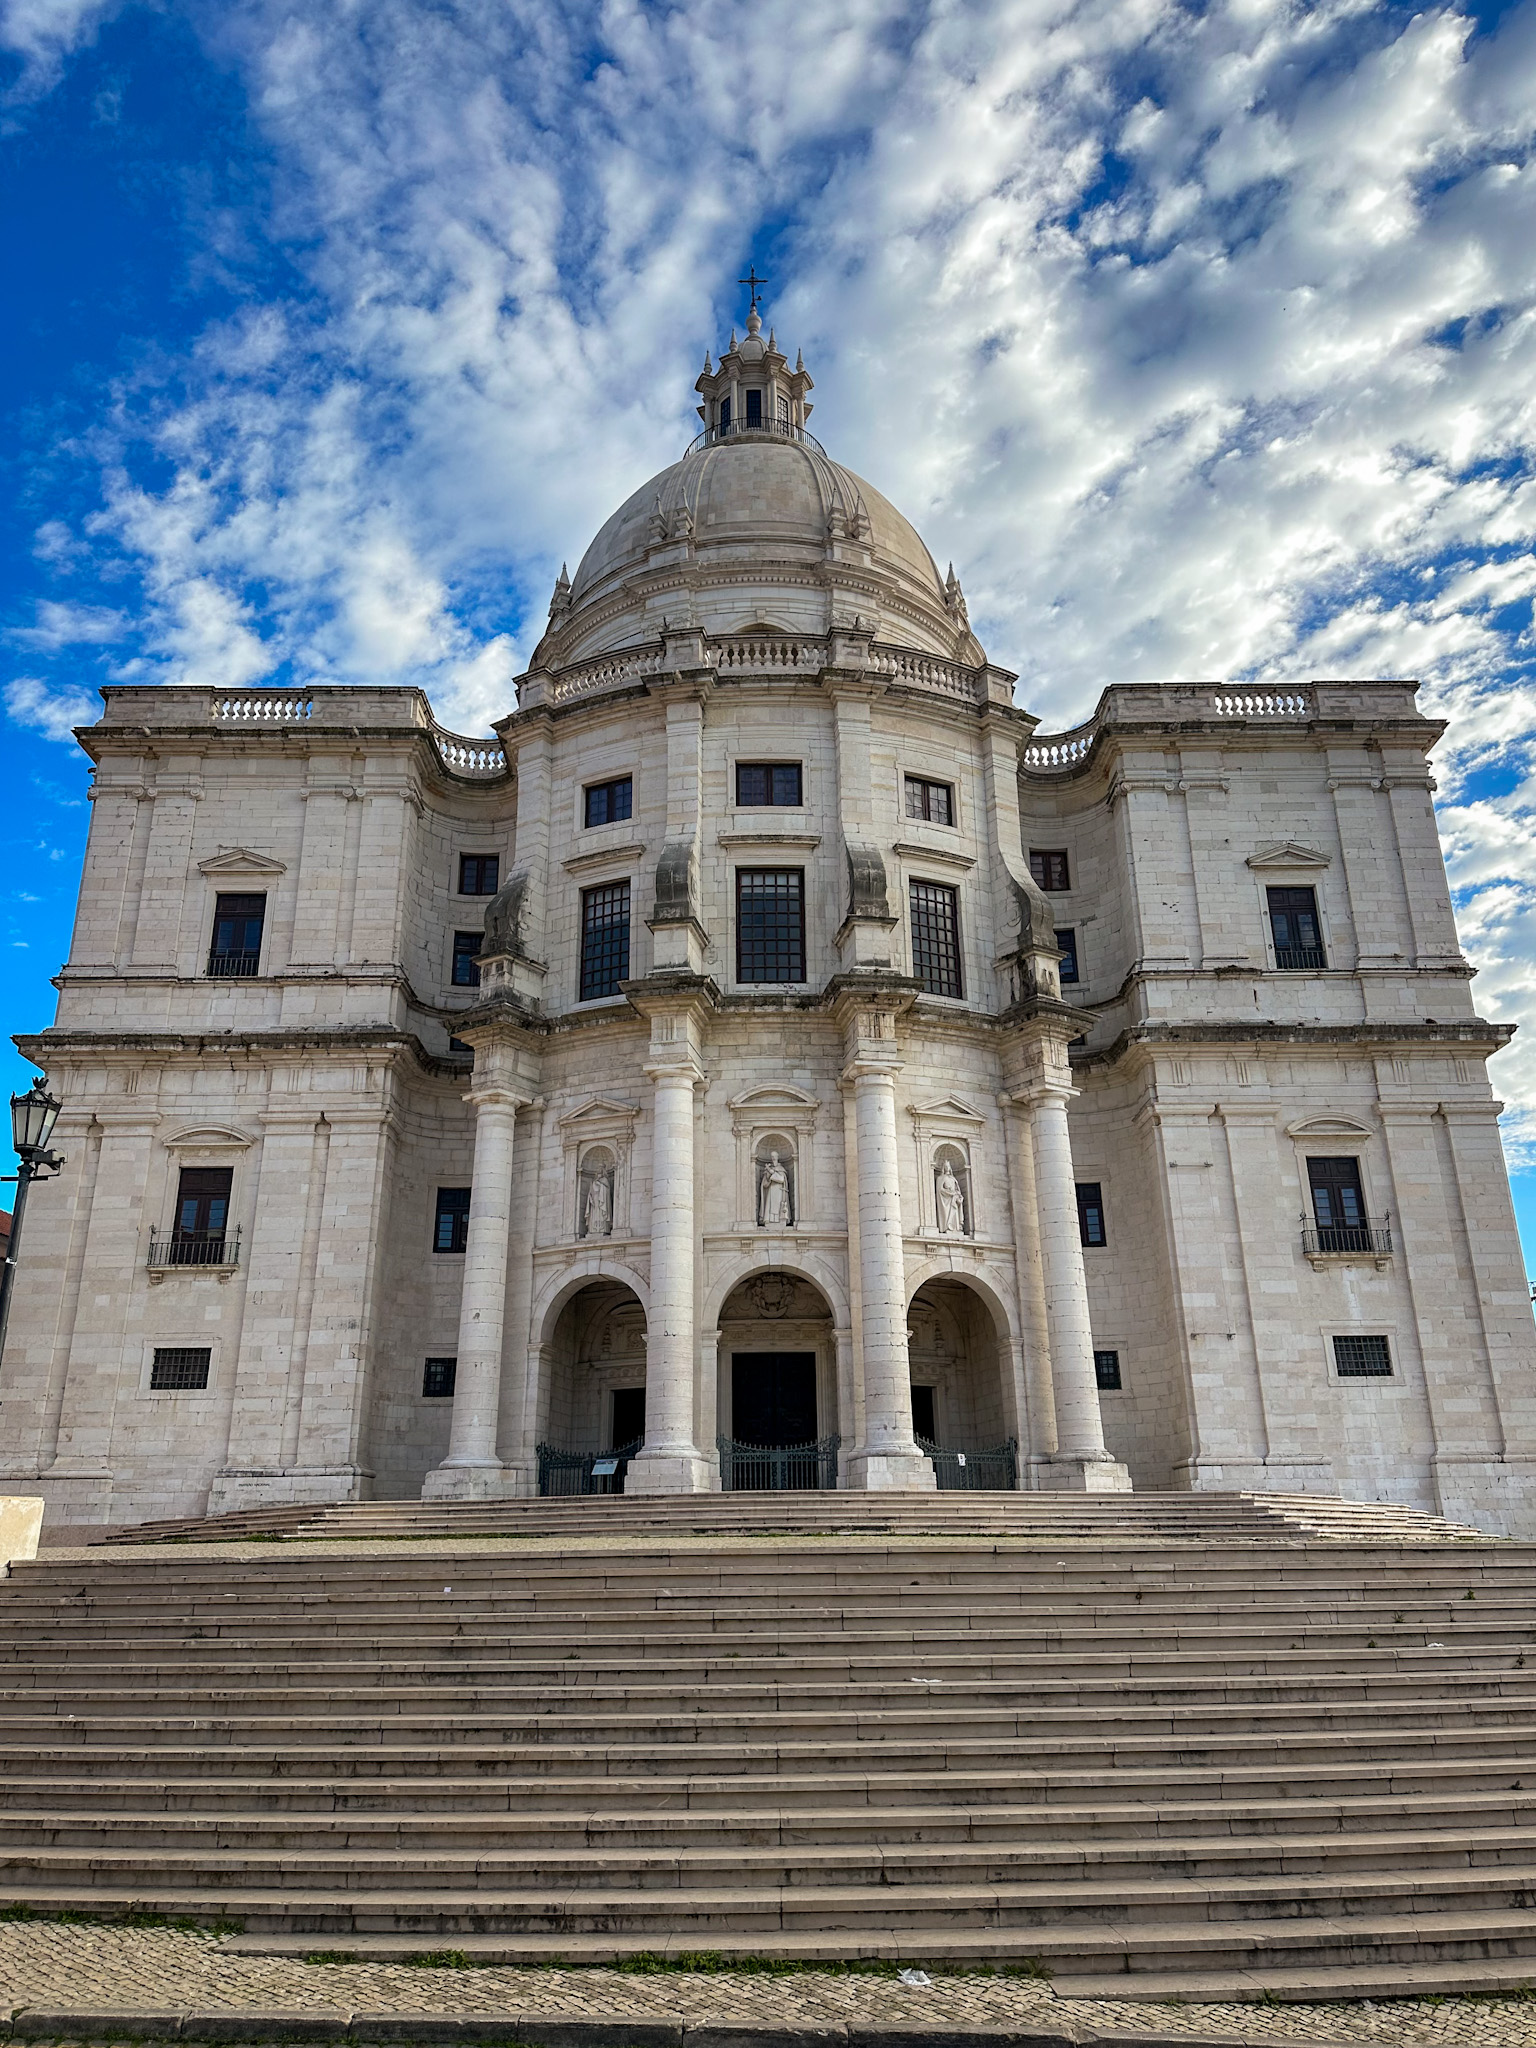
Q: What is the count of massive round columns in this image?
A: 4